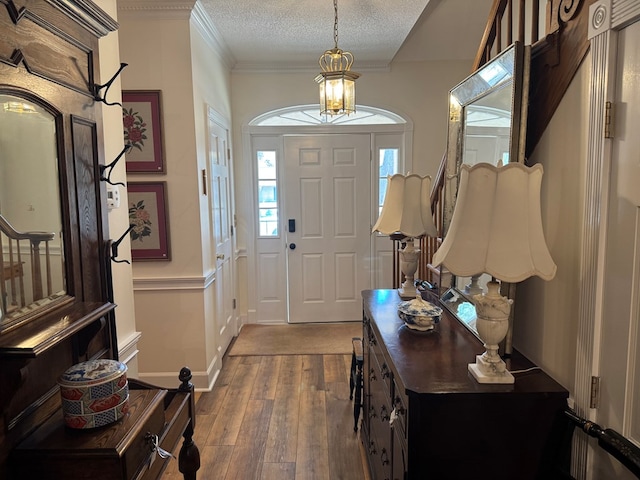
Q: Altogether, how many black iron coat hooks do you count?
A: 3